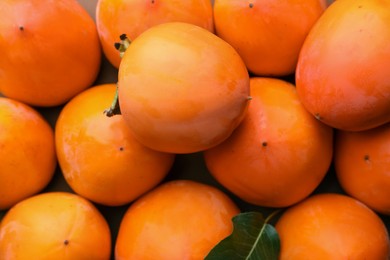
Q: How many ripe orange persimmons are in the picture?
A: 12